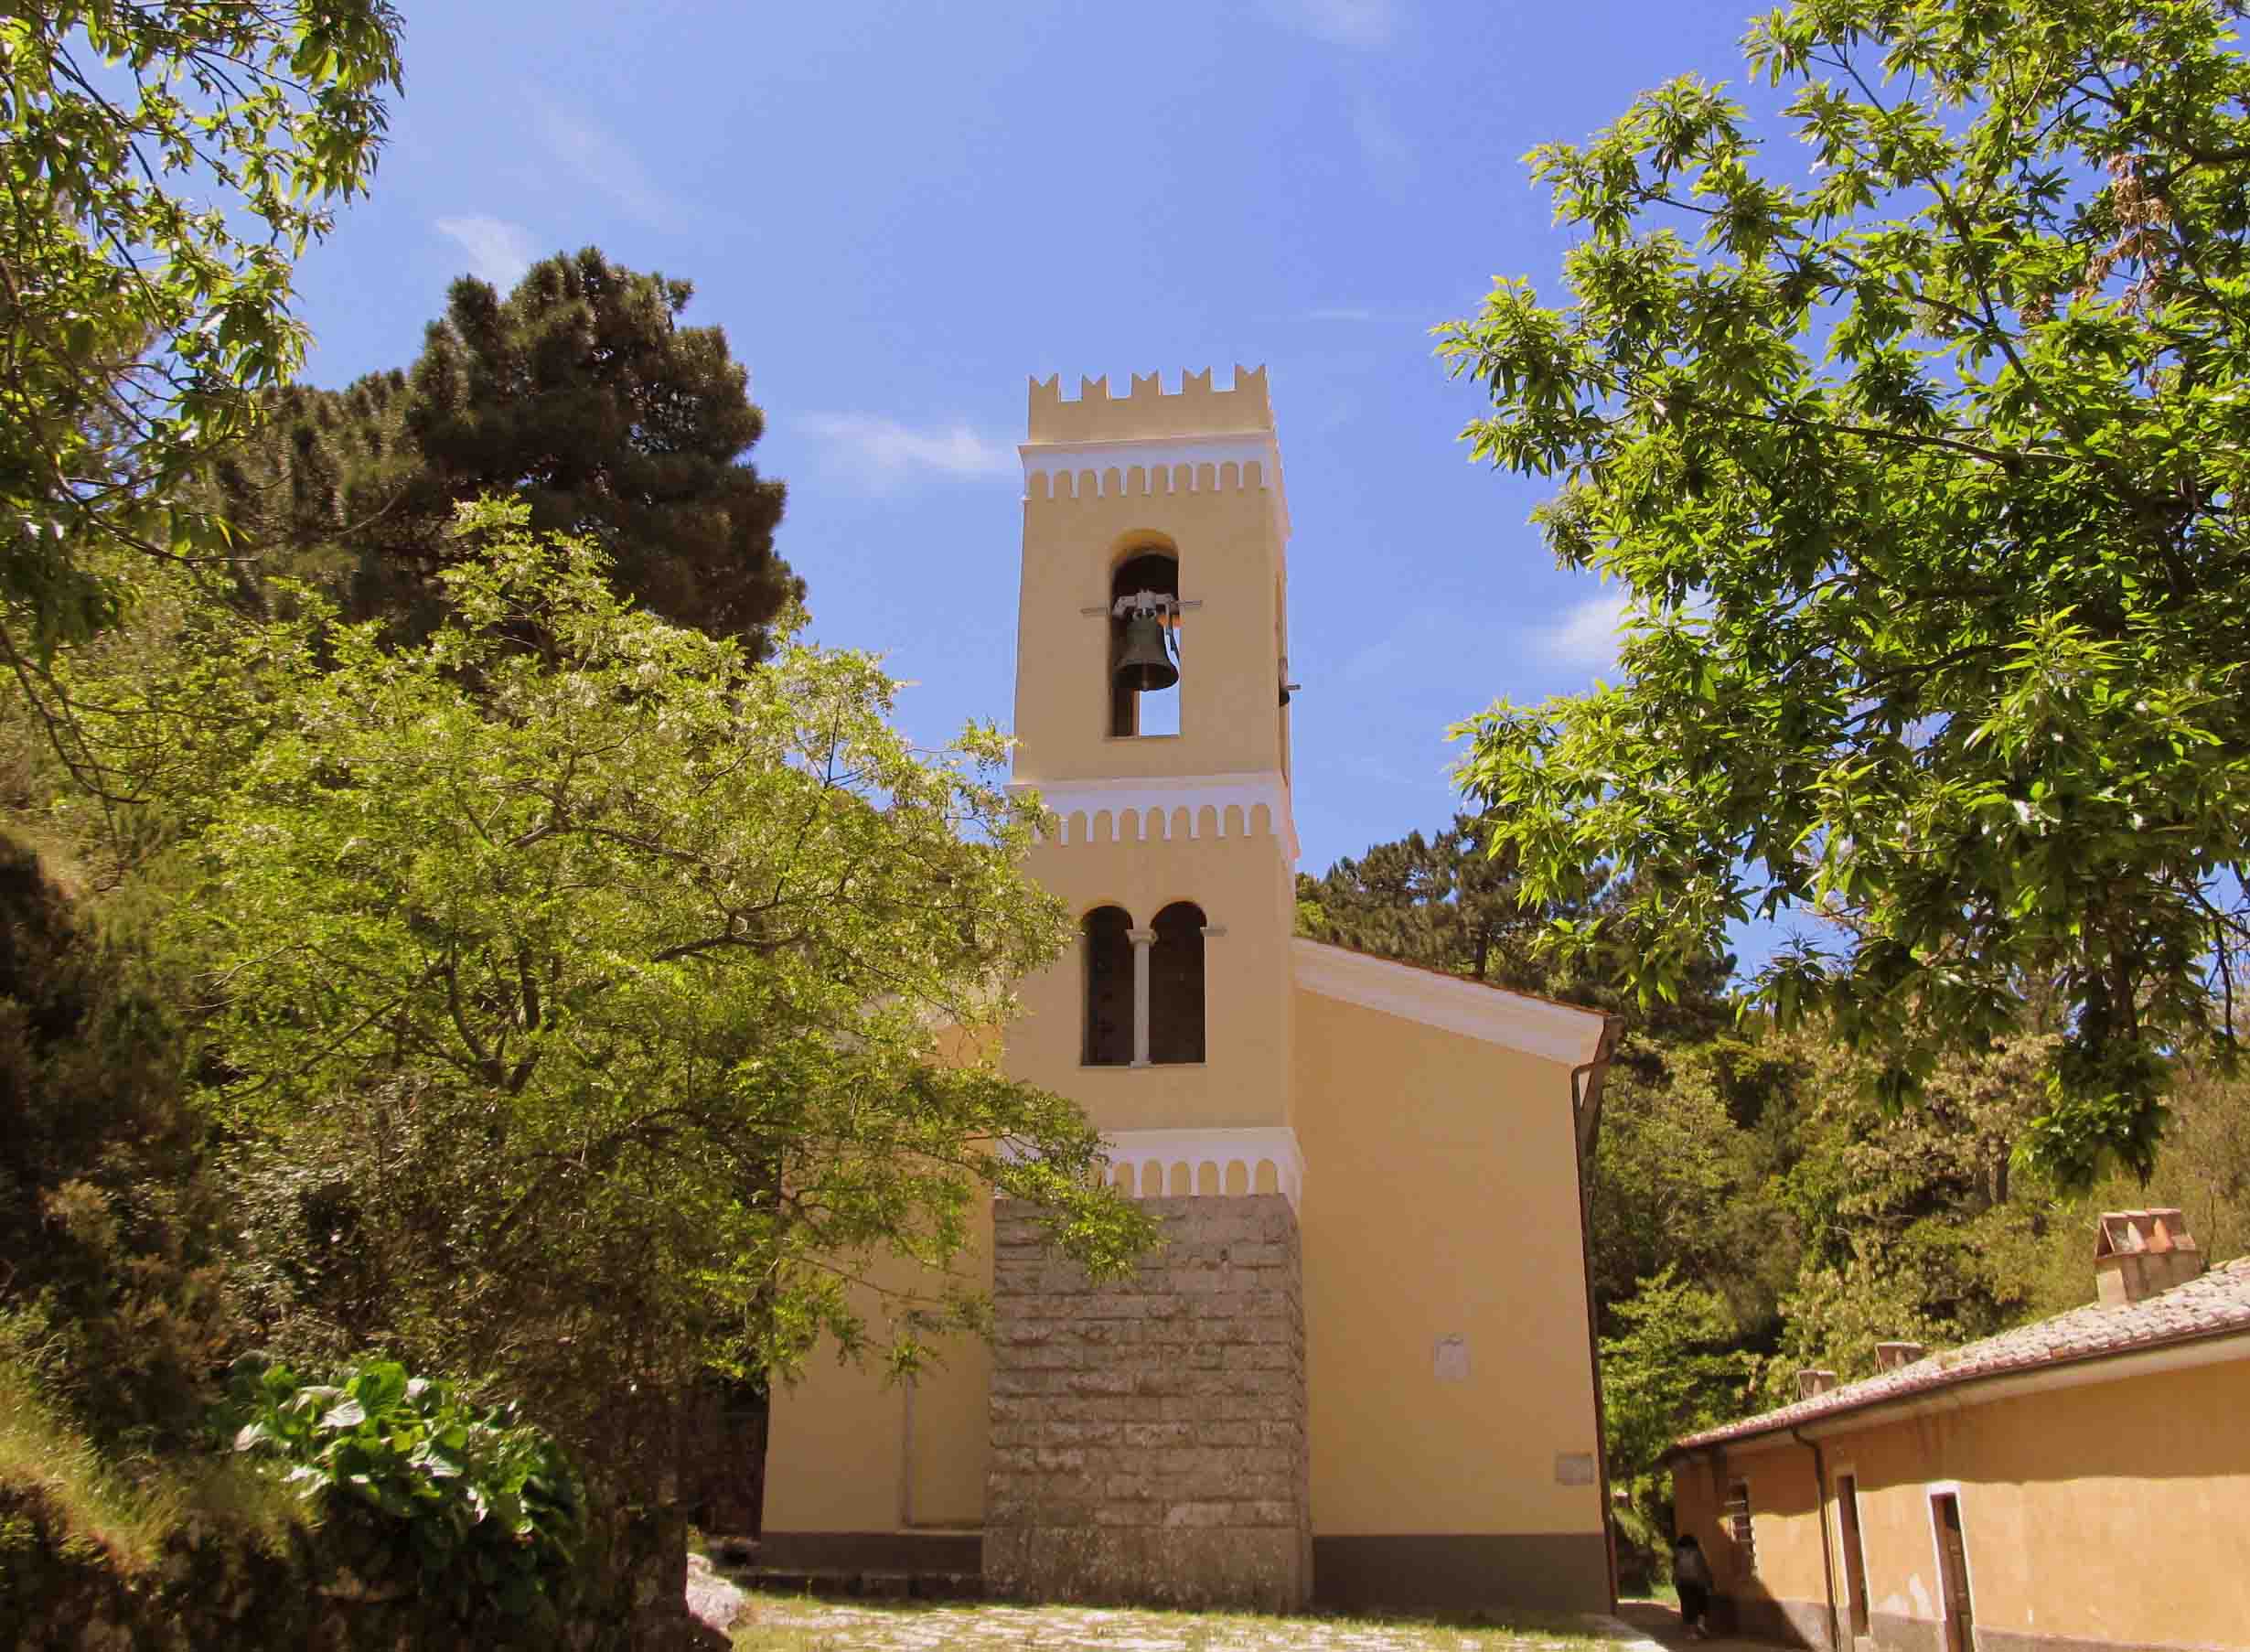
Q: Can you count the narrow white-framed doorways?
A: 2